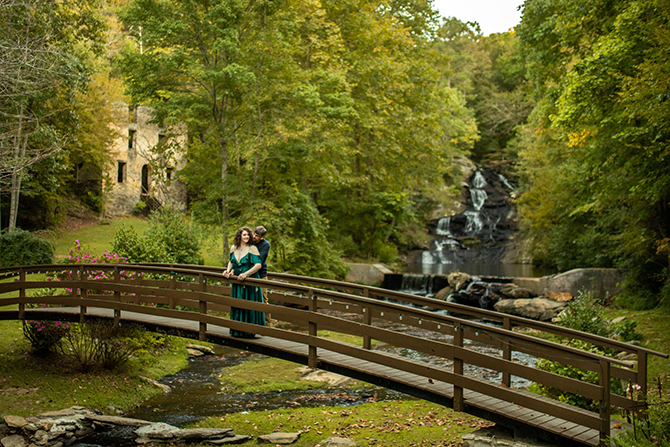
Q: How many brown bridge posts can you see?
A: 13